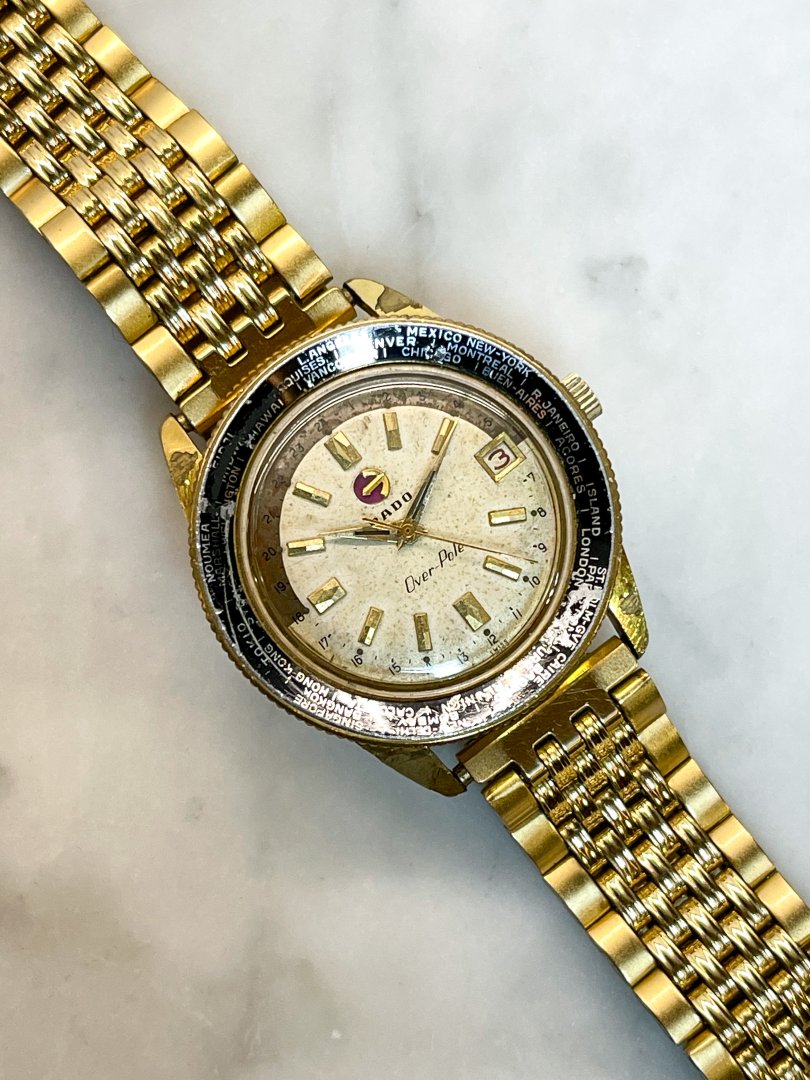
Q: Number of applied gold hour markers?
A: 11